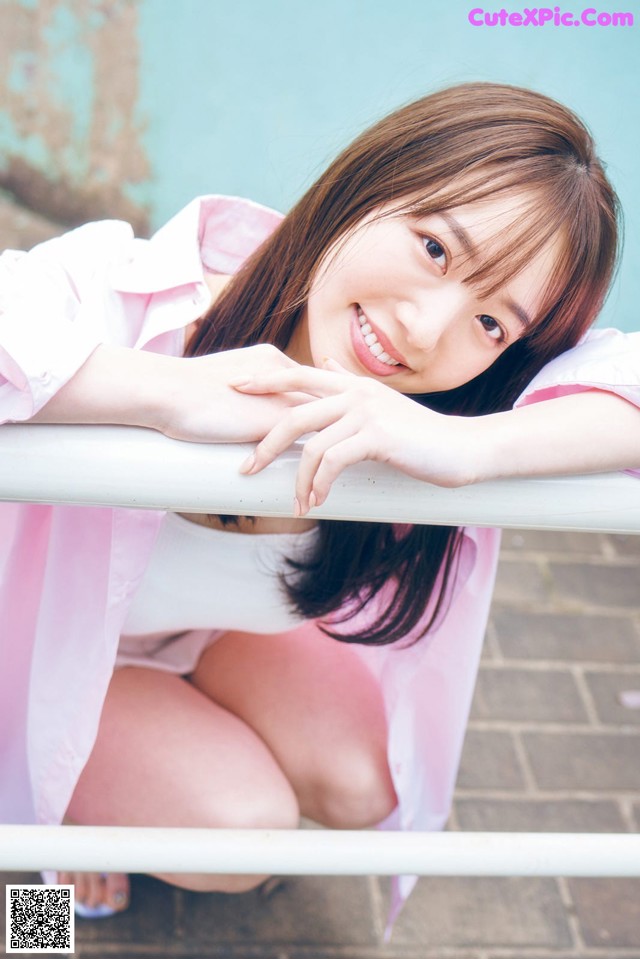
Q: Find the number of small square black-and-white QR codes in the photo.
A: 1